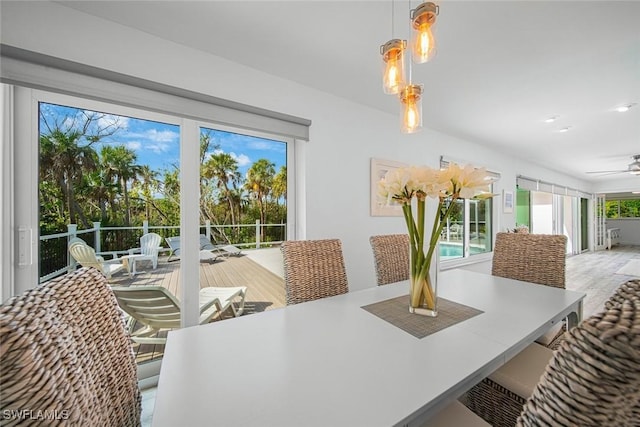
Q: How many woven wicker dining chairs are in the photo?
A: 6